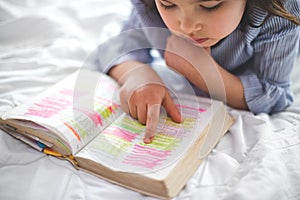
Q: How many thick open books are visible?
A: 1